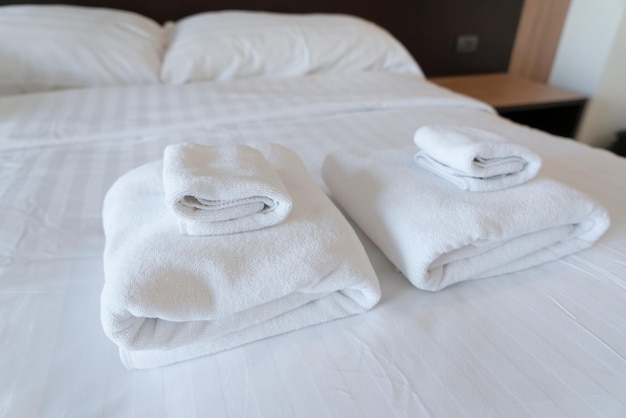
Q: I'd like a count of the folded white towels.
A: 4